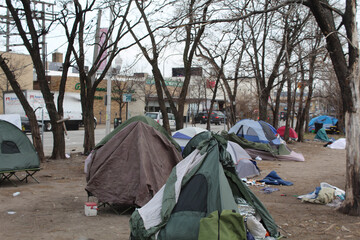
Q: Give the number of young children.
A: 0